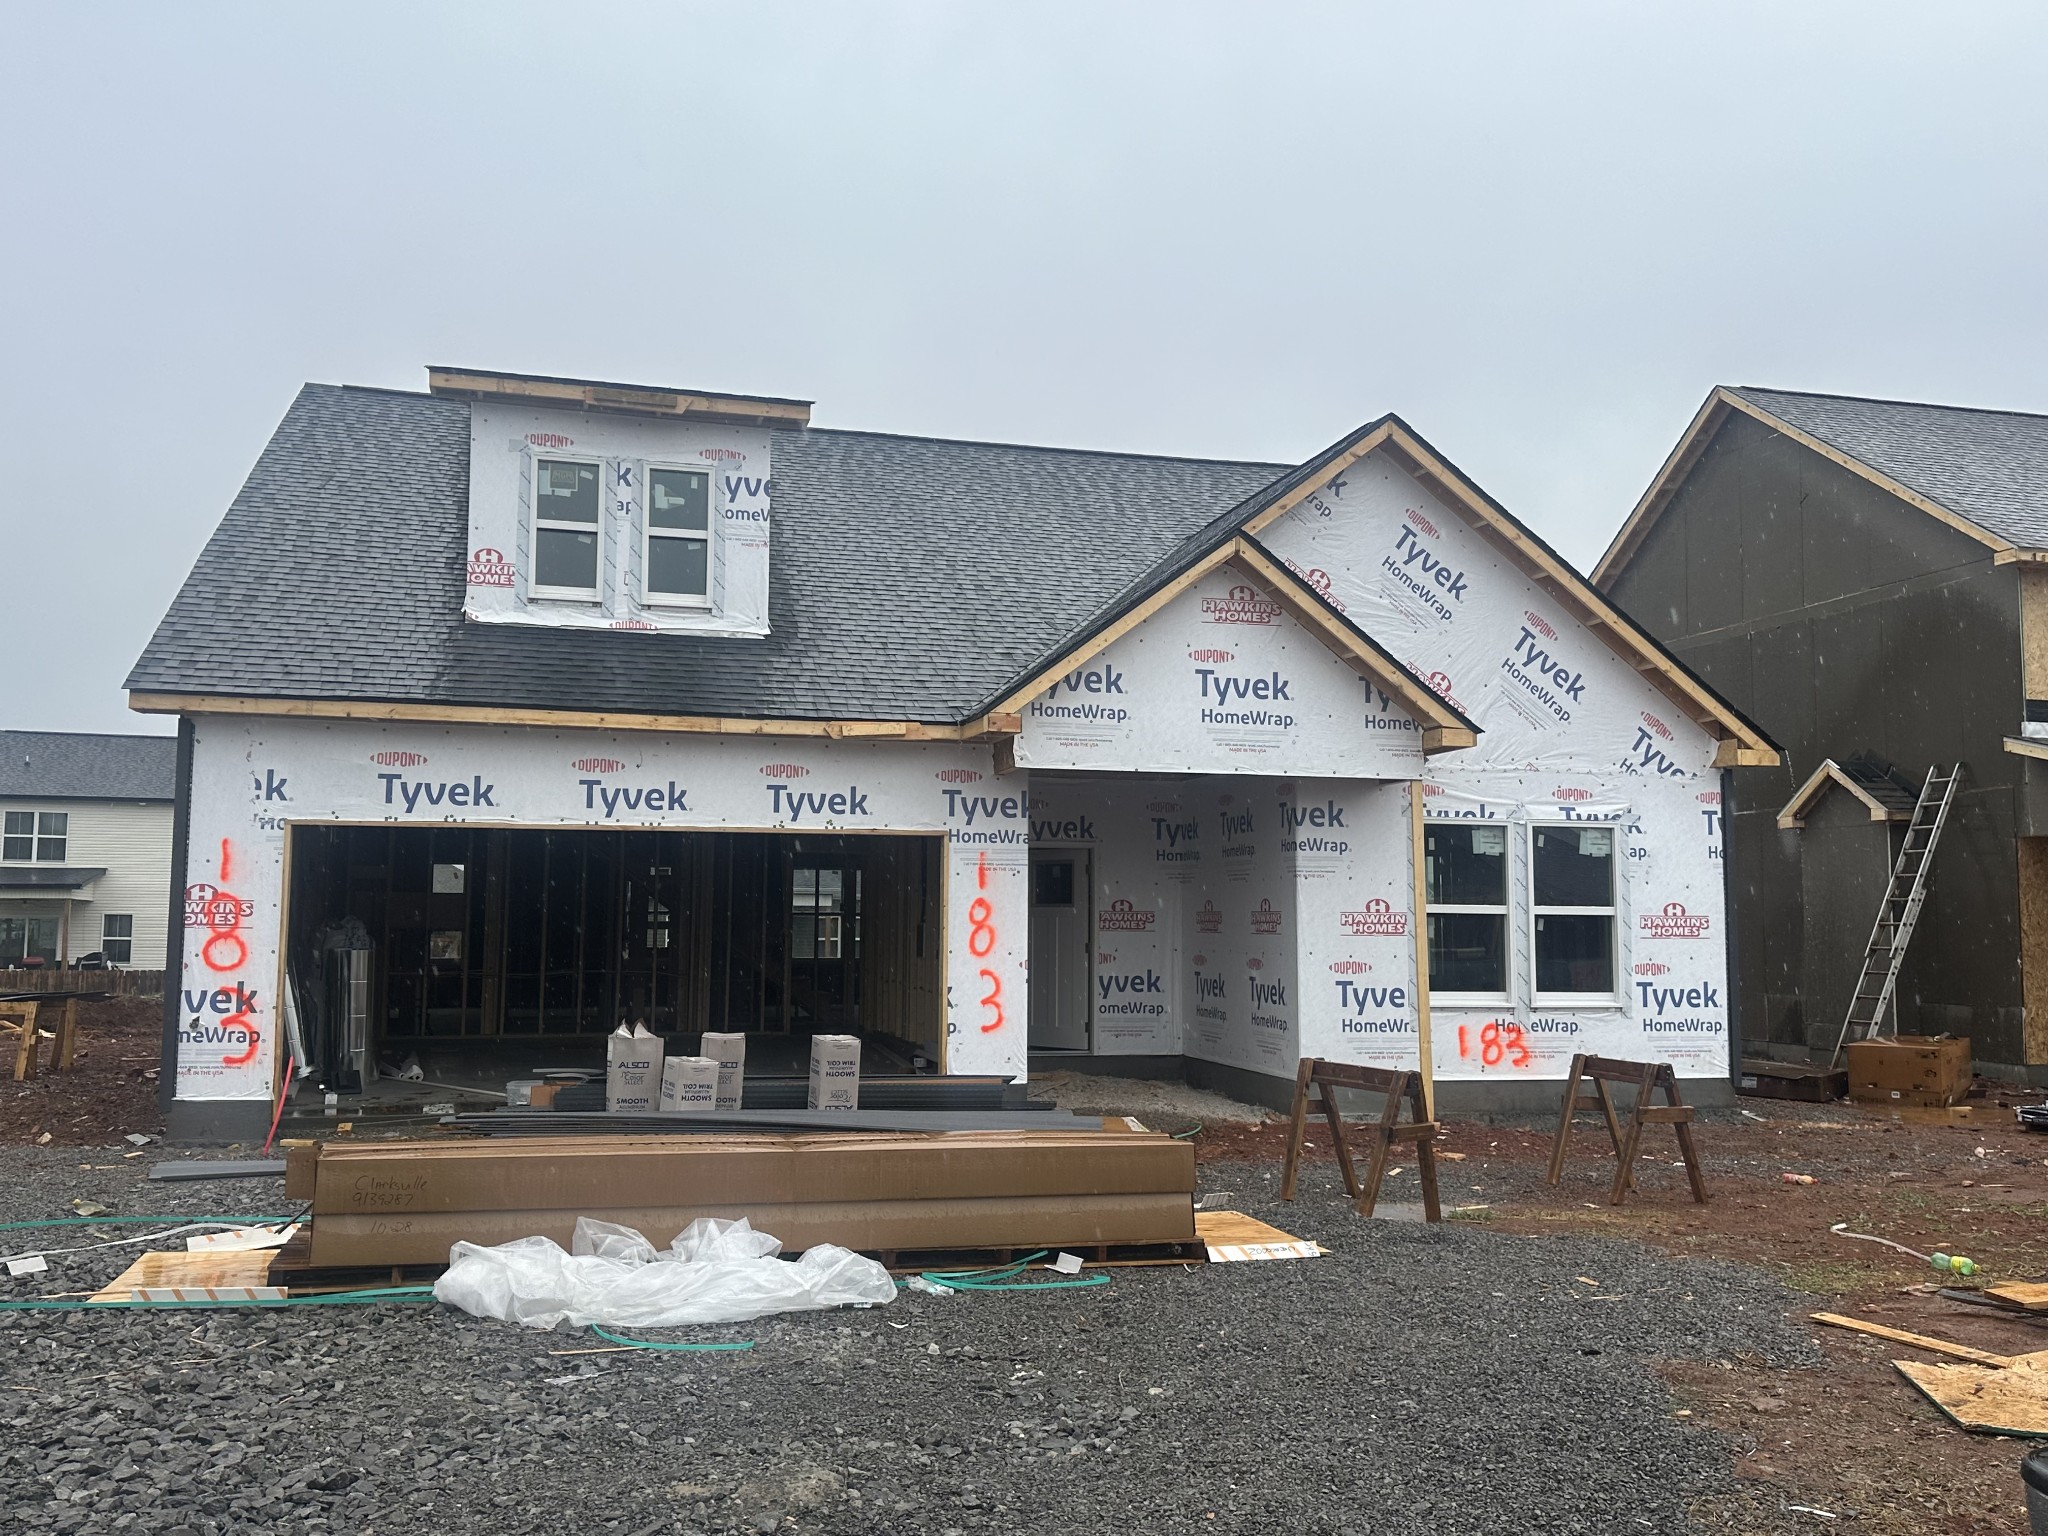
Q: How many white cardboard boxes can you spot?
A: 4